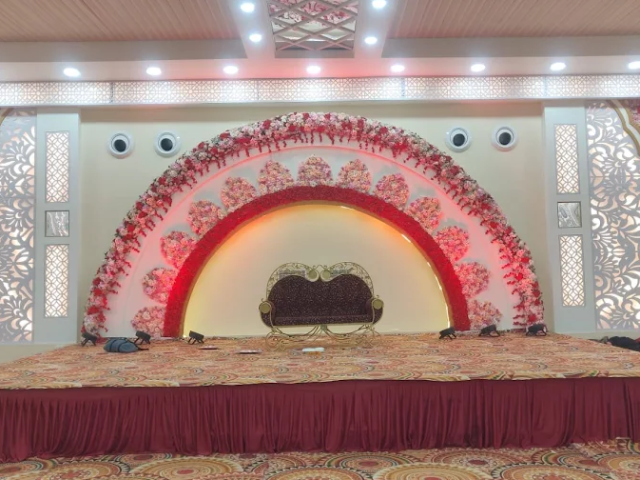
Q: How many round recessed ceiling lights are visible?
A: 12